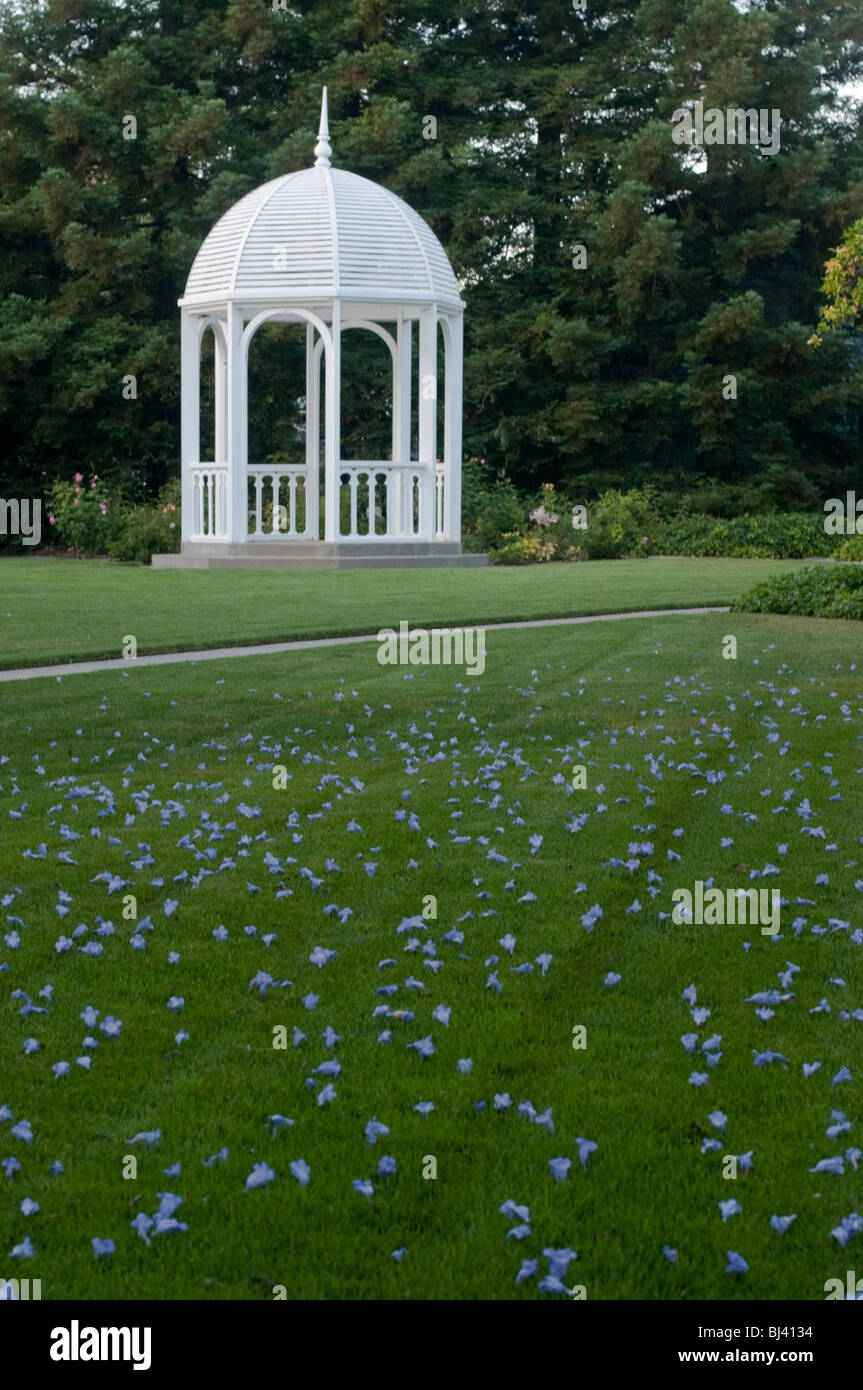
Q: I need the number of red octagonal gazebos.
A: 0